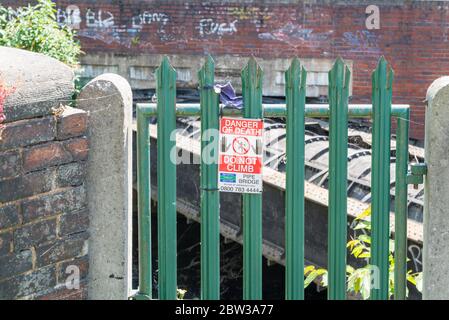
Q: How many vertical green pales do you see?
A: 6